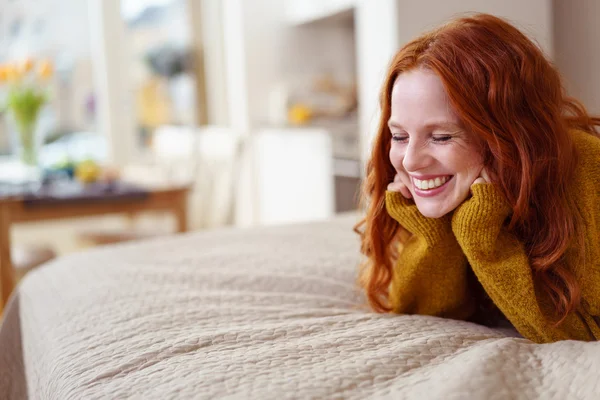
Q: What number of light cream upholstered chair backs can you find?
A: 2